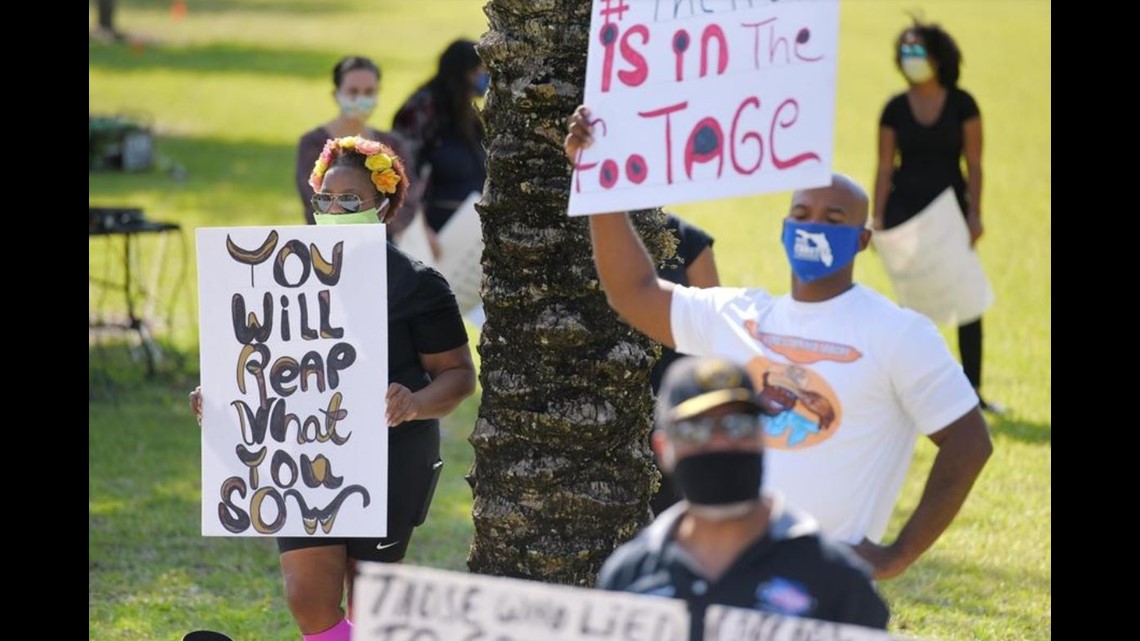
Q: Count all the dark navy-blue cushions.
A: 0